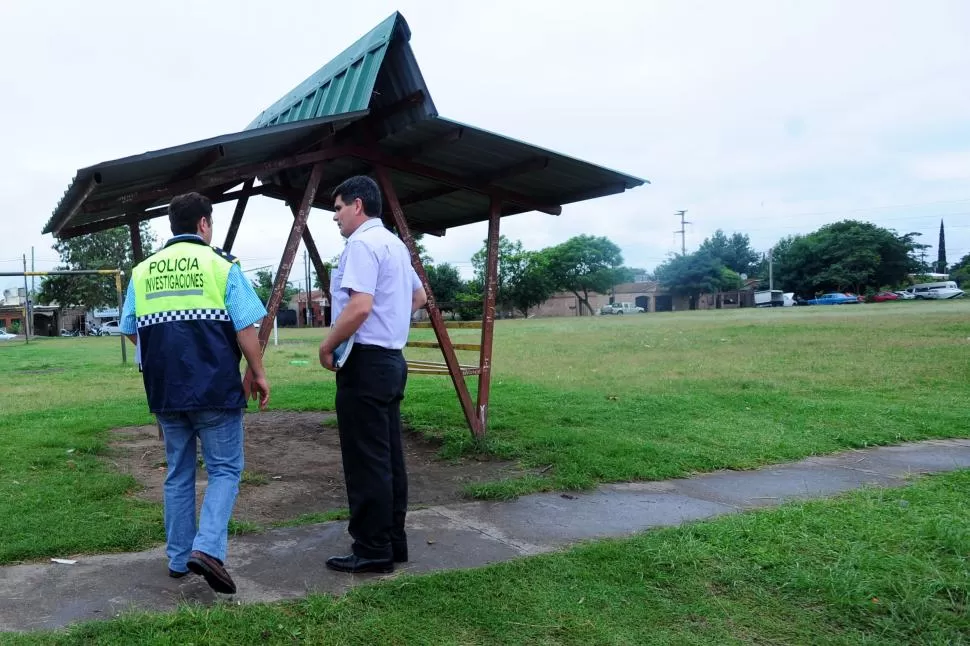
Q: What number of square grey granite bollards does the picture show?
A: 0